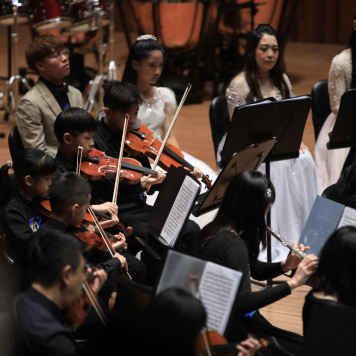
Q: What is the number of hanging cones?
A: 0